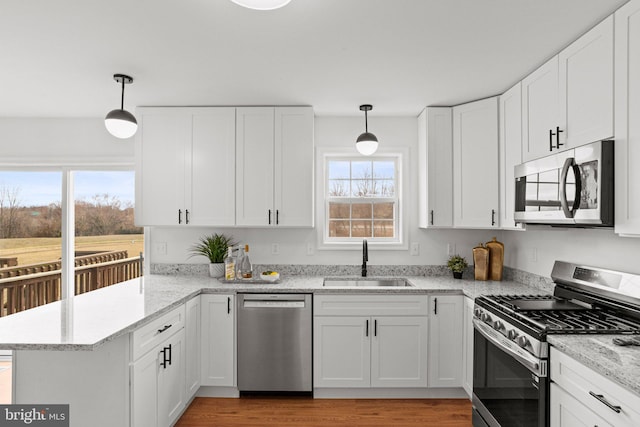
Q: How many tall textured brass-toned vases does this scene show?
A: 2